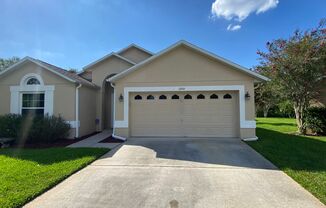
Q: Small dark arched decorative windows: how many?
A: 8